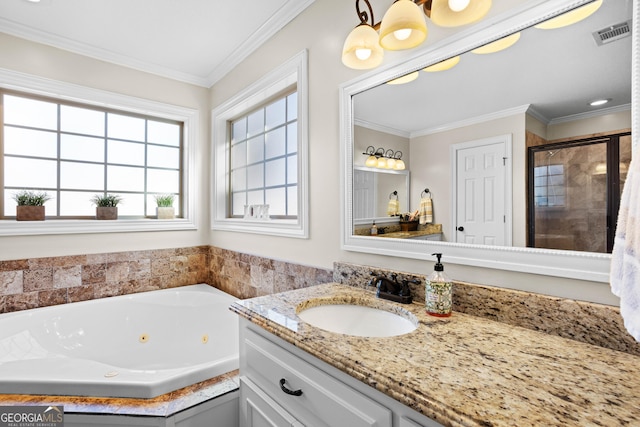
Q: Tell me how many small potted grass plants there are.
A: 3